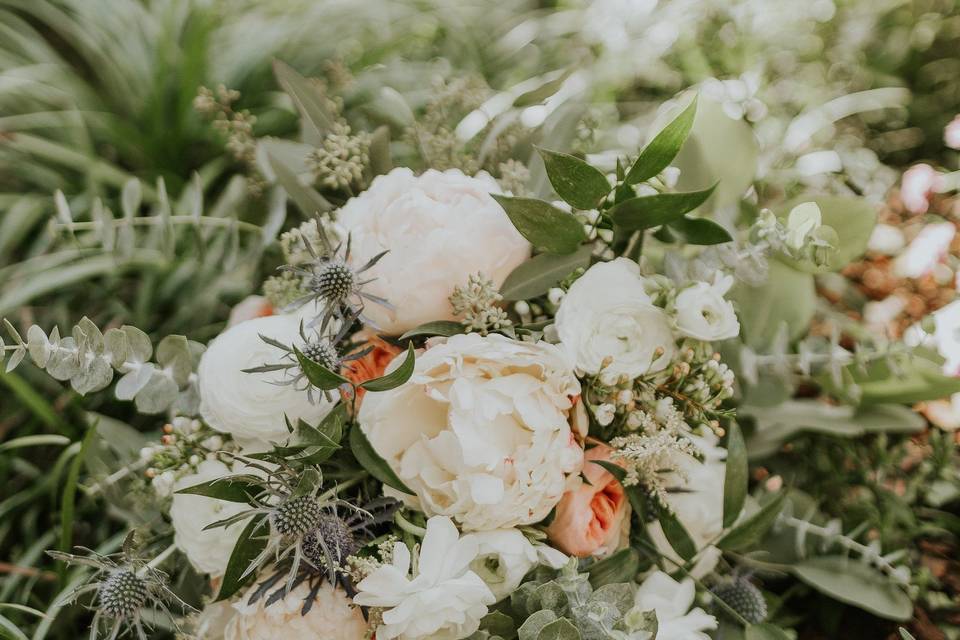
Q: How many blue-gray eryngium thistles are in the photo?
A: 6